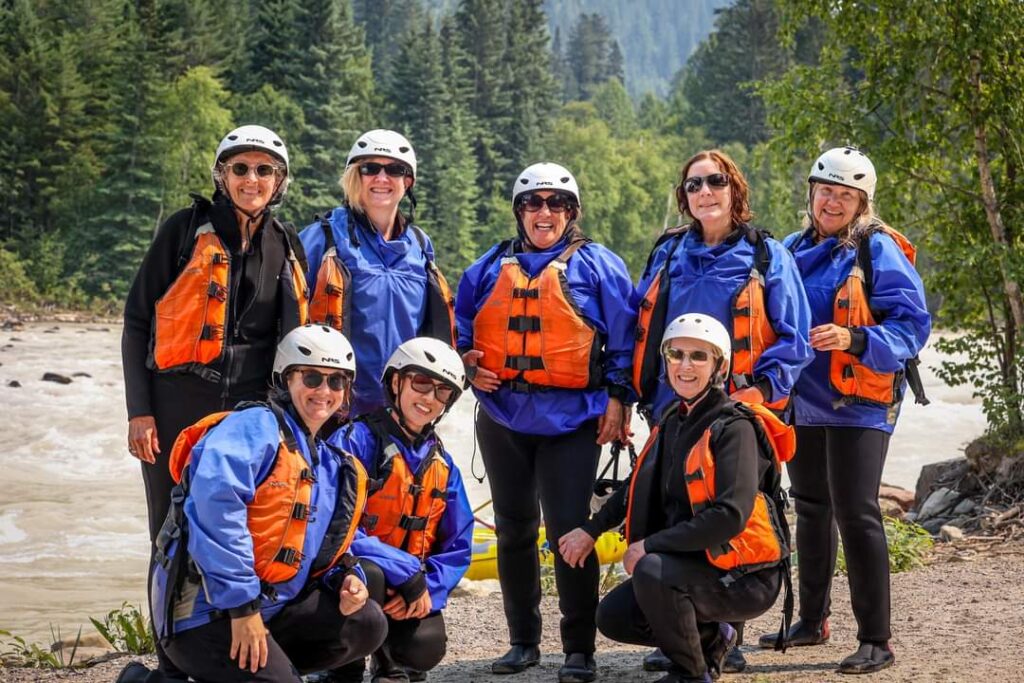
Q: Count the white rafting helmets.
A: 7